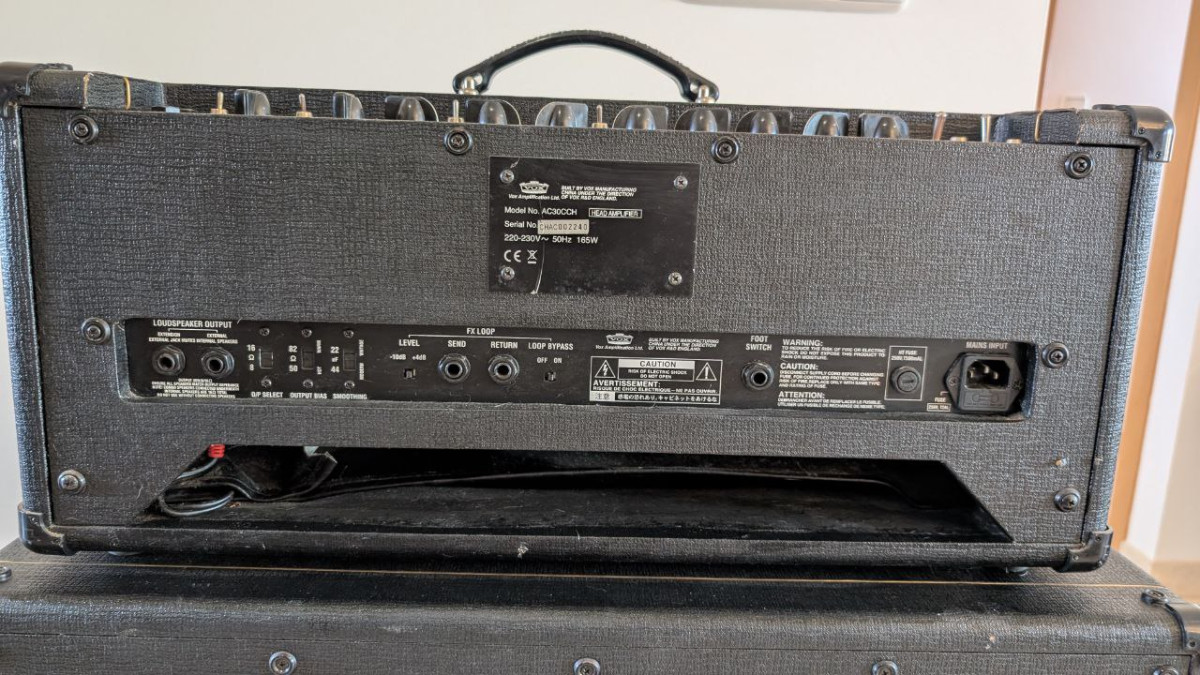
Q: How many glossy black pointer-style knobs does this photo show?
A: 10